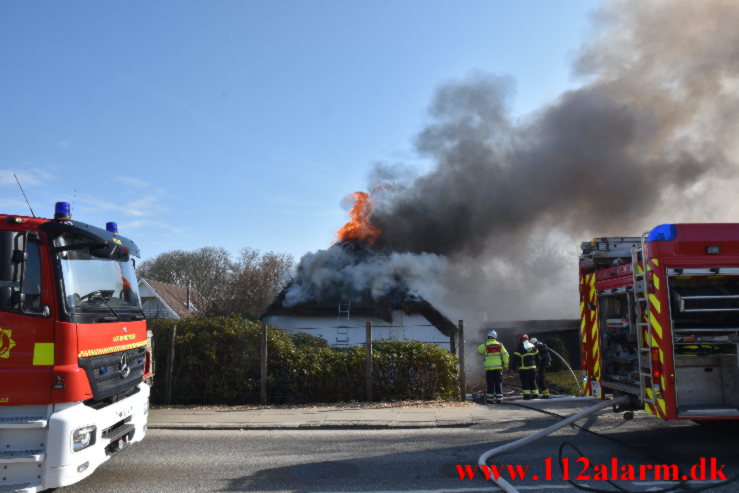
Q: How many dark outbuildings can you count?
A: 1